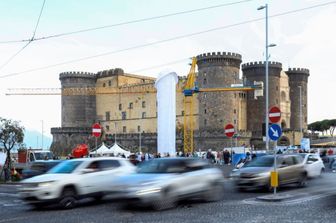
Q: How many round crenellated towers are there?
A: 4